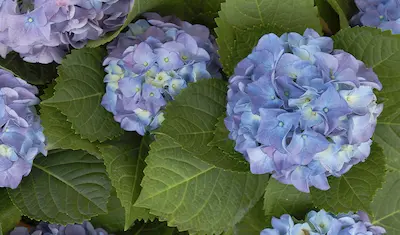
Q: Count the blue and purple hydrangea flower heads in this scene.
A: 7